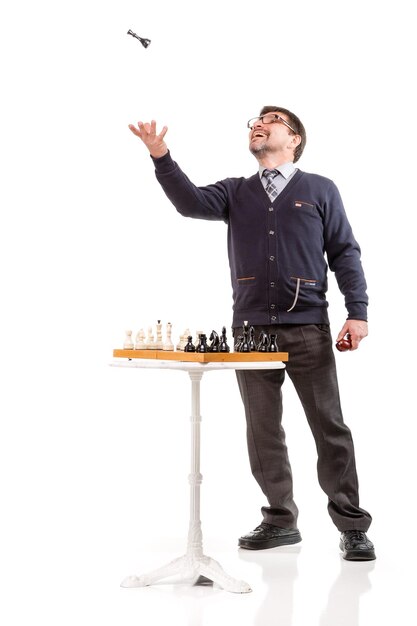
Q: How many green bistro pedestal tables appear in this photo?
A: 0